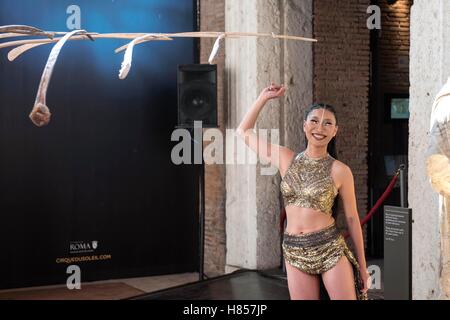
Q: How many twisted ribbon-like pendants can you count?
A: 3